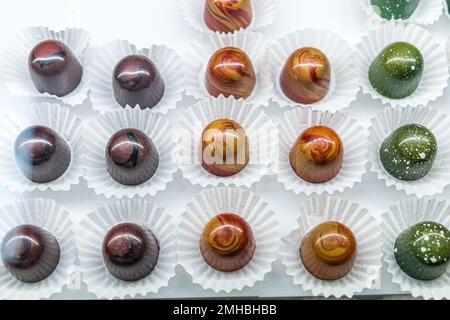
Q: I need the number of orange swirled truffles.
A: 7